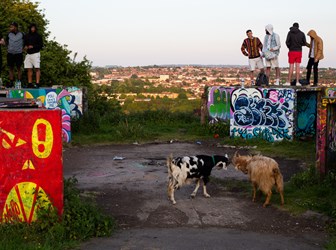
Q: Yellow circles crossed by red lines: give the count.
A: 1